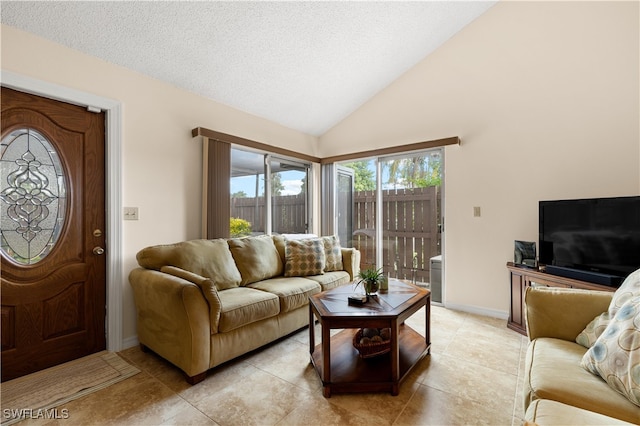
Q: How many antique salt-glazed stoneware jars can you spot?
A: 0